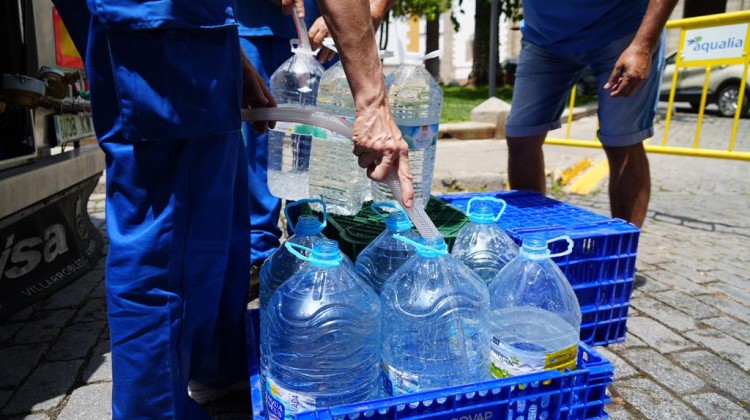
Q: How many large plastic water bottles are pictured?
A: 9